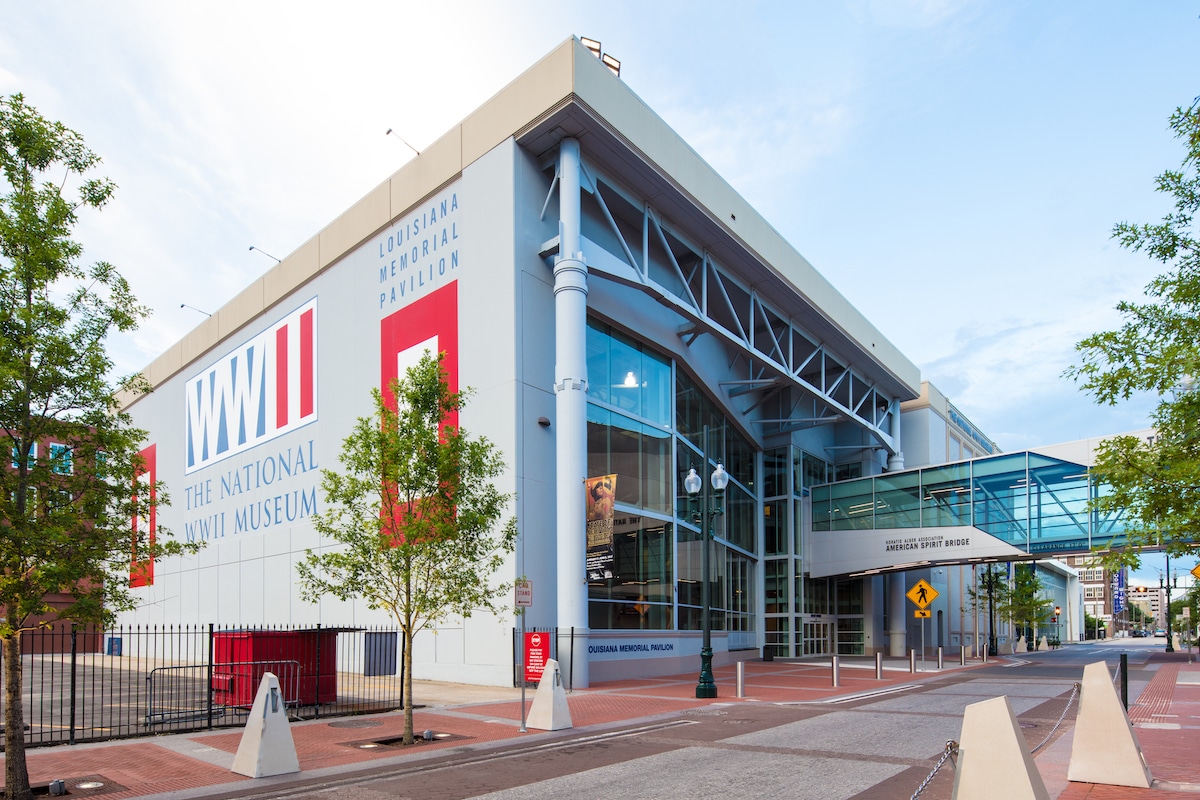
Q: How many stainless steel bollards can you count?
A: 7